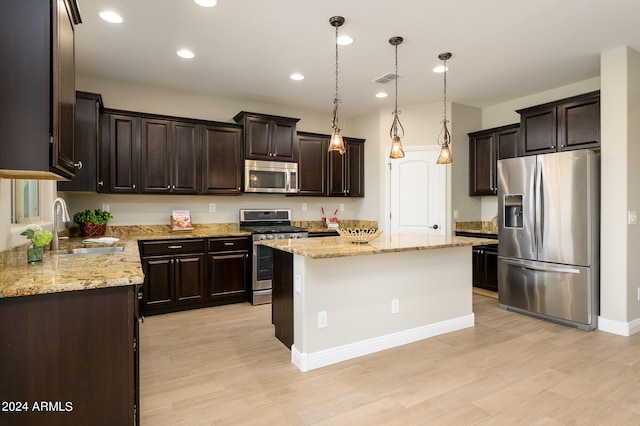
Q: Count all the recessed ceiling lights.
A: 7